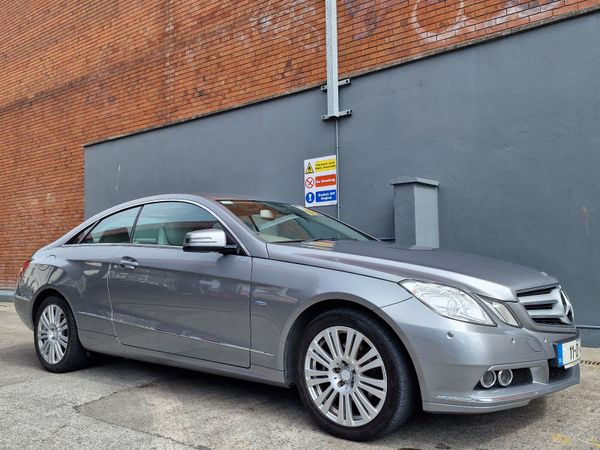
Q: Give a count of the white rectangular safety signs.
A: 1